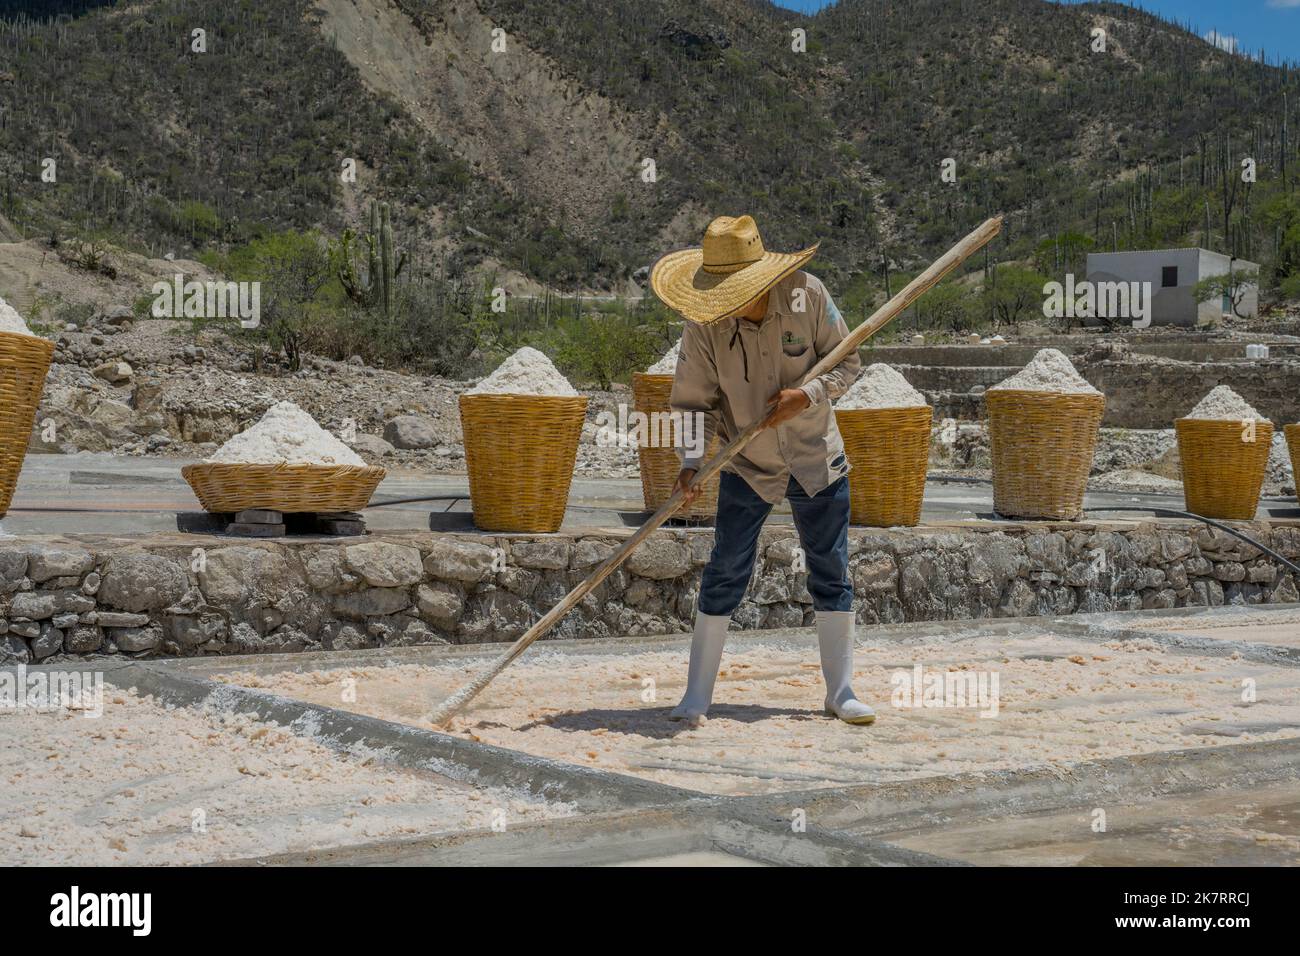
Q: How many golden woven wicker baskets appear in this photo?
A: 8